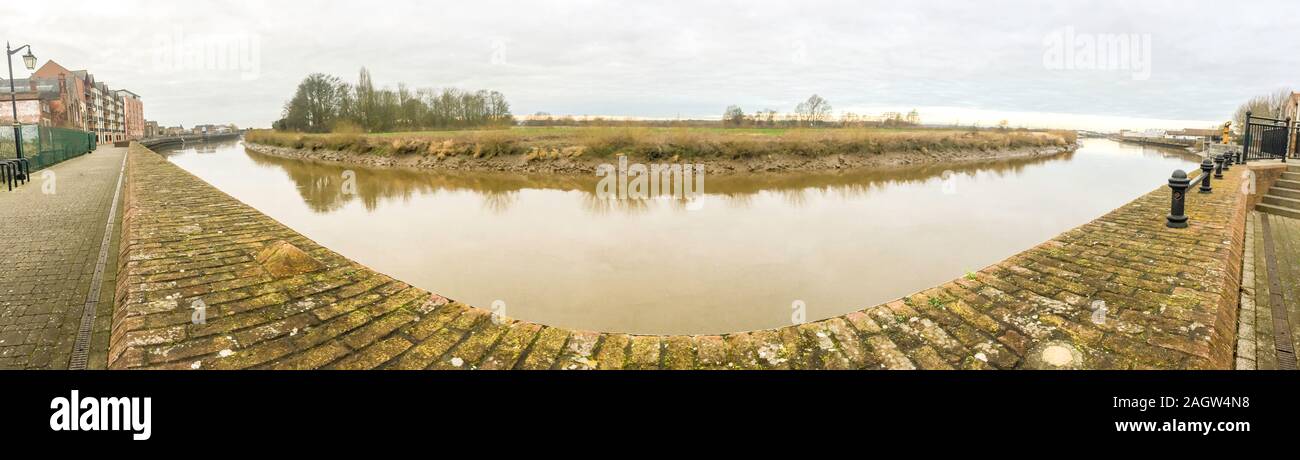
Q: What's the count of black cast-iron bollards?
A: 6